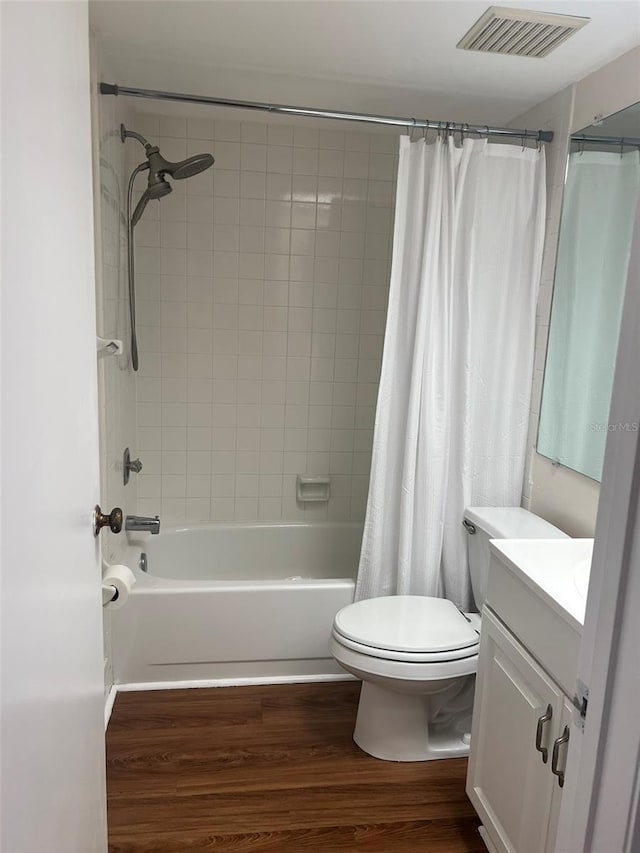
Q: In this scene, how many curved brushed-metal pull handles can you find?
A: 2